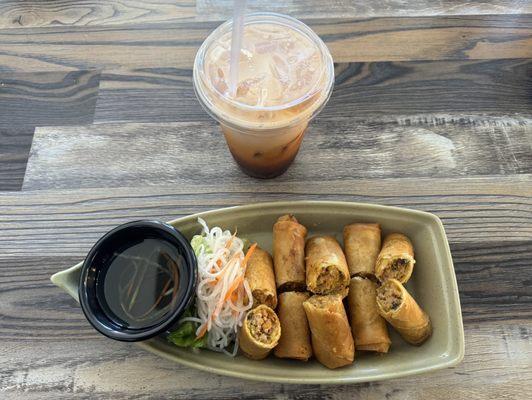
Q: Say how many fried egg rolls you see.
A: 10